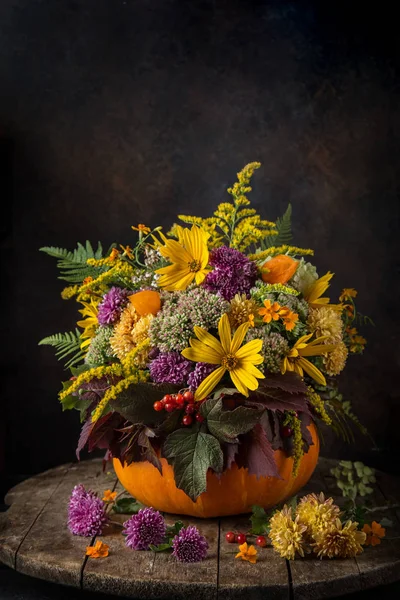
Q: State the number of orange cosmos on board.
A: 4